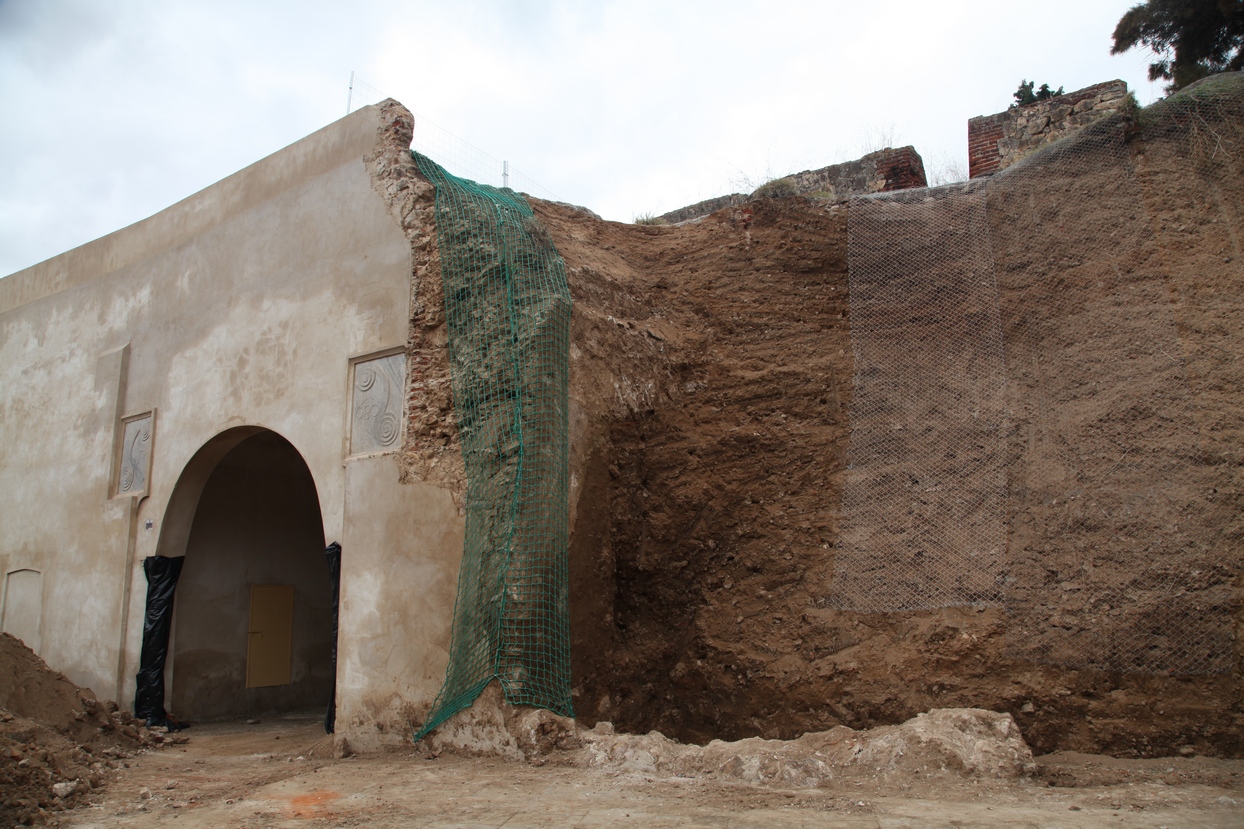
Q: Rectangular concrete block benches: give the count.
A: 0